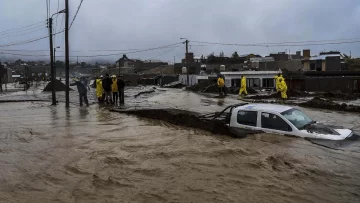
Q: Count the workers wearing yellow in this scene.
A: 6